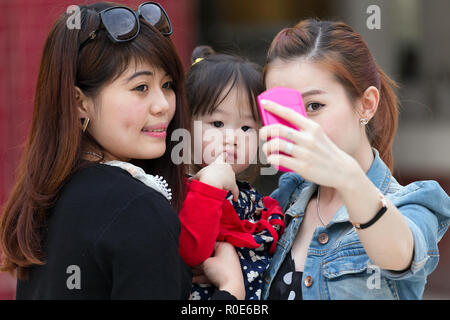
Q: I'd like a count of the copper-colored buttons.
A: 2